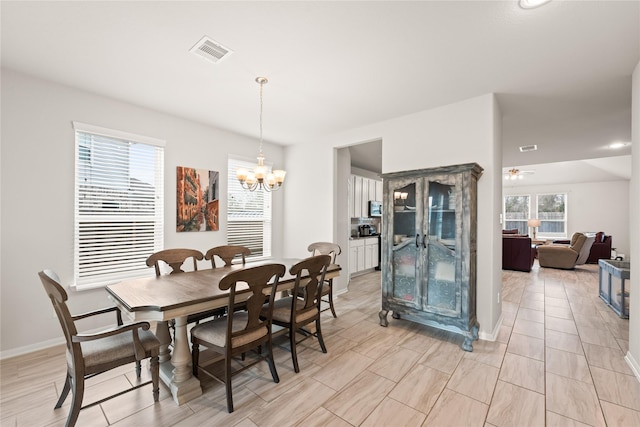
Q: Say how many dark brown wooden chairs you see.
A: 6